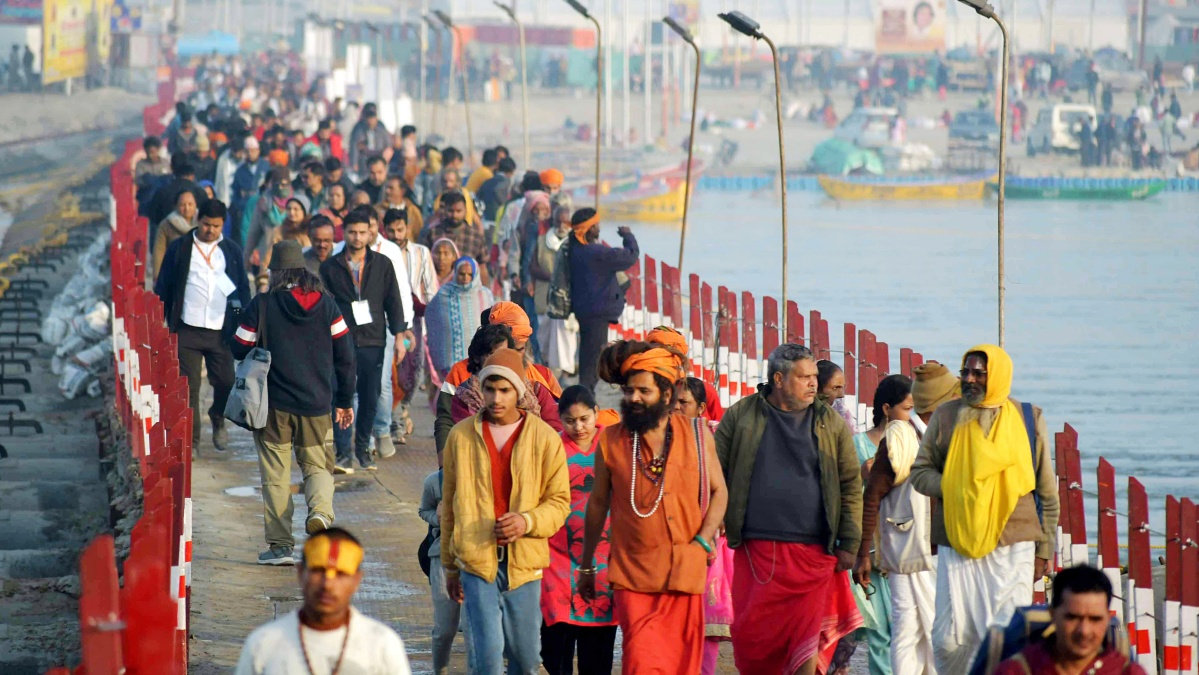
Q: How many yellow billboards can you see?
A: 2